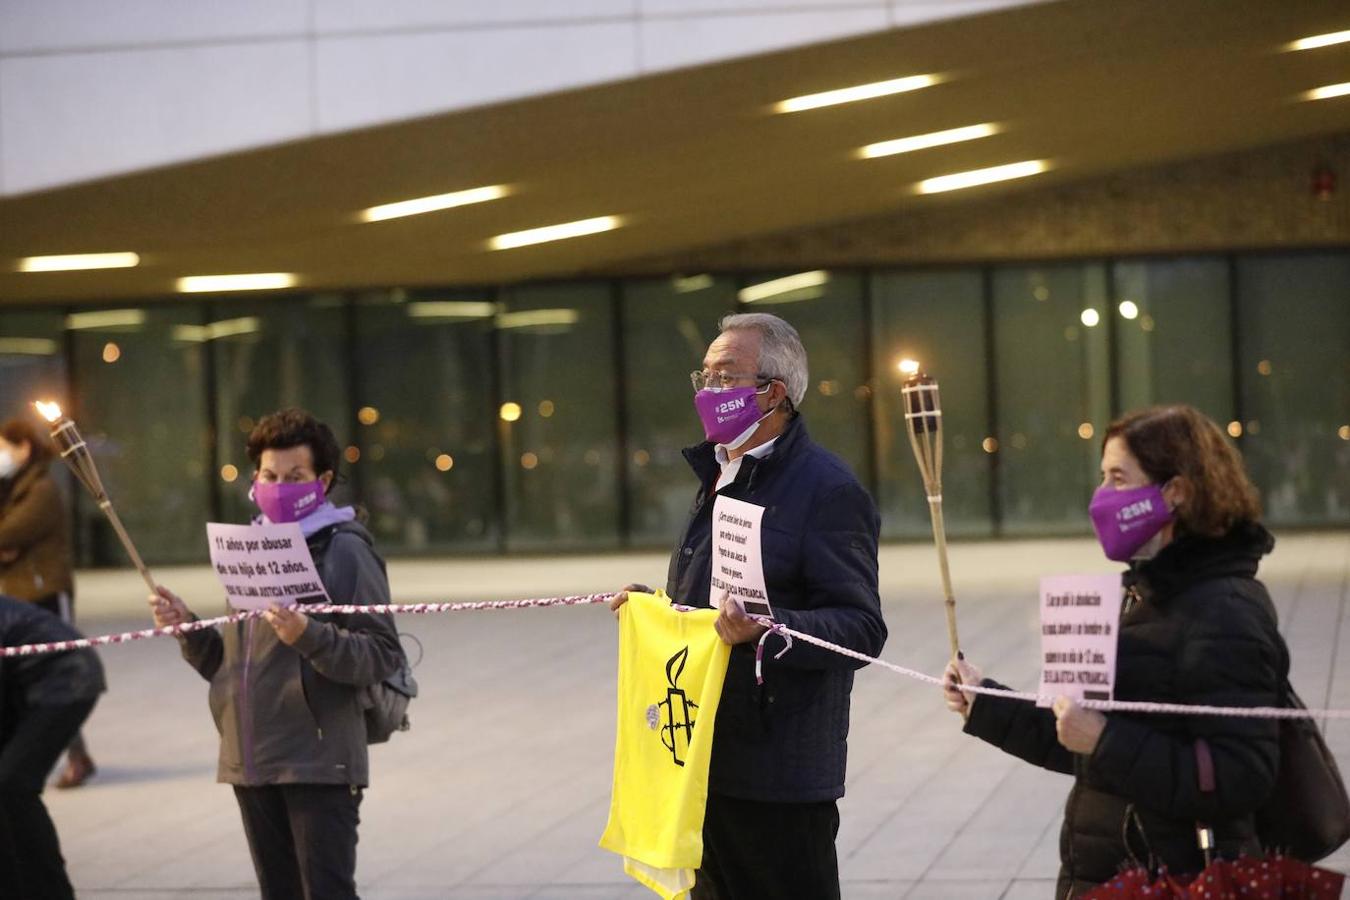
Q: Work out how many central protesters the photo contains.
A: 3